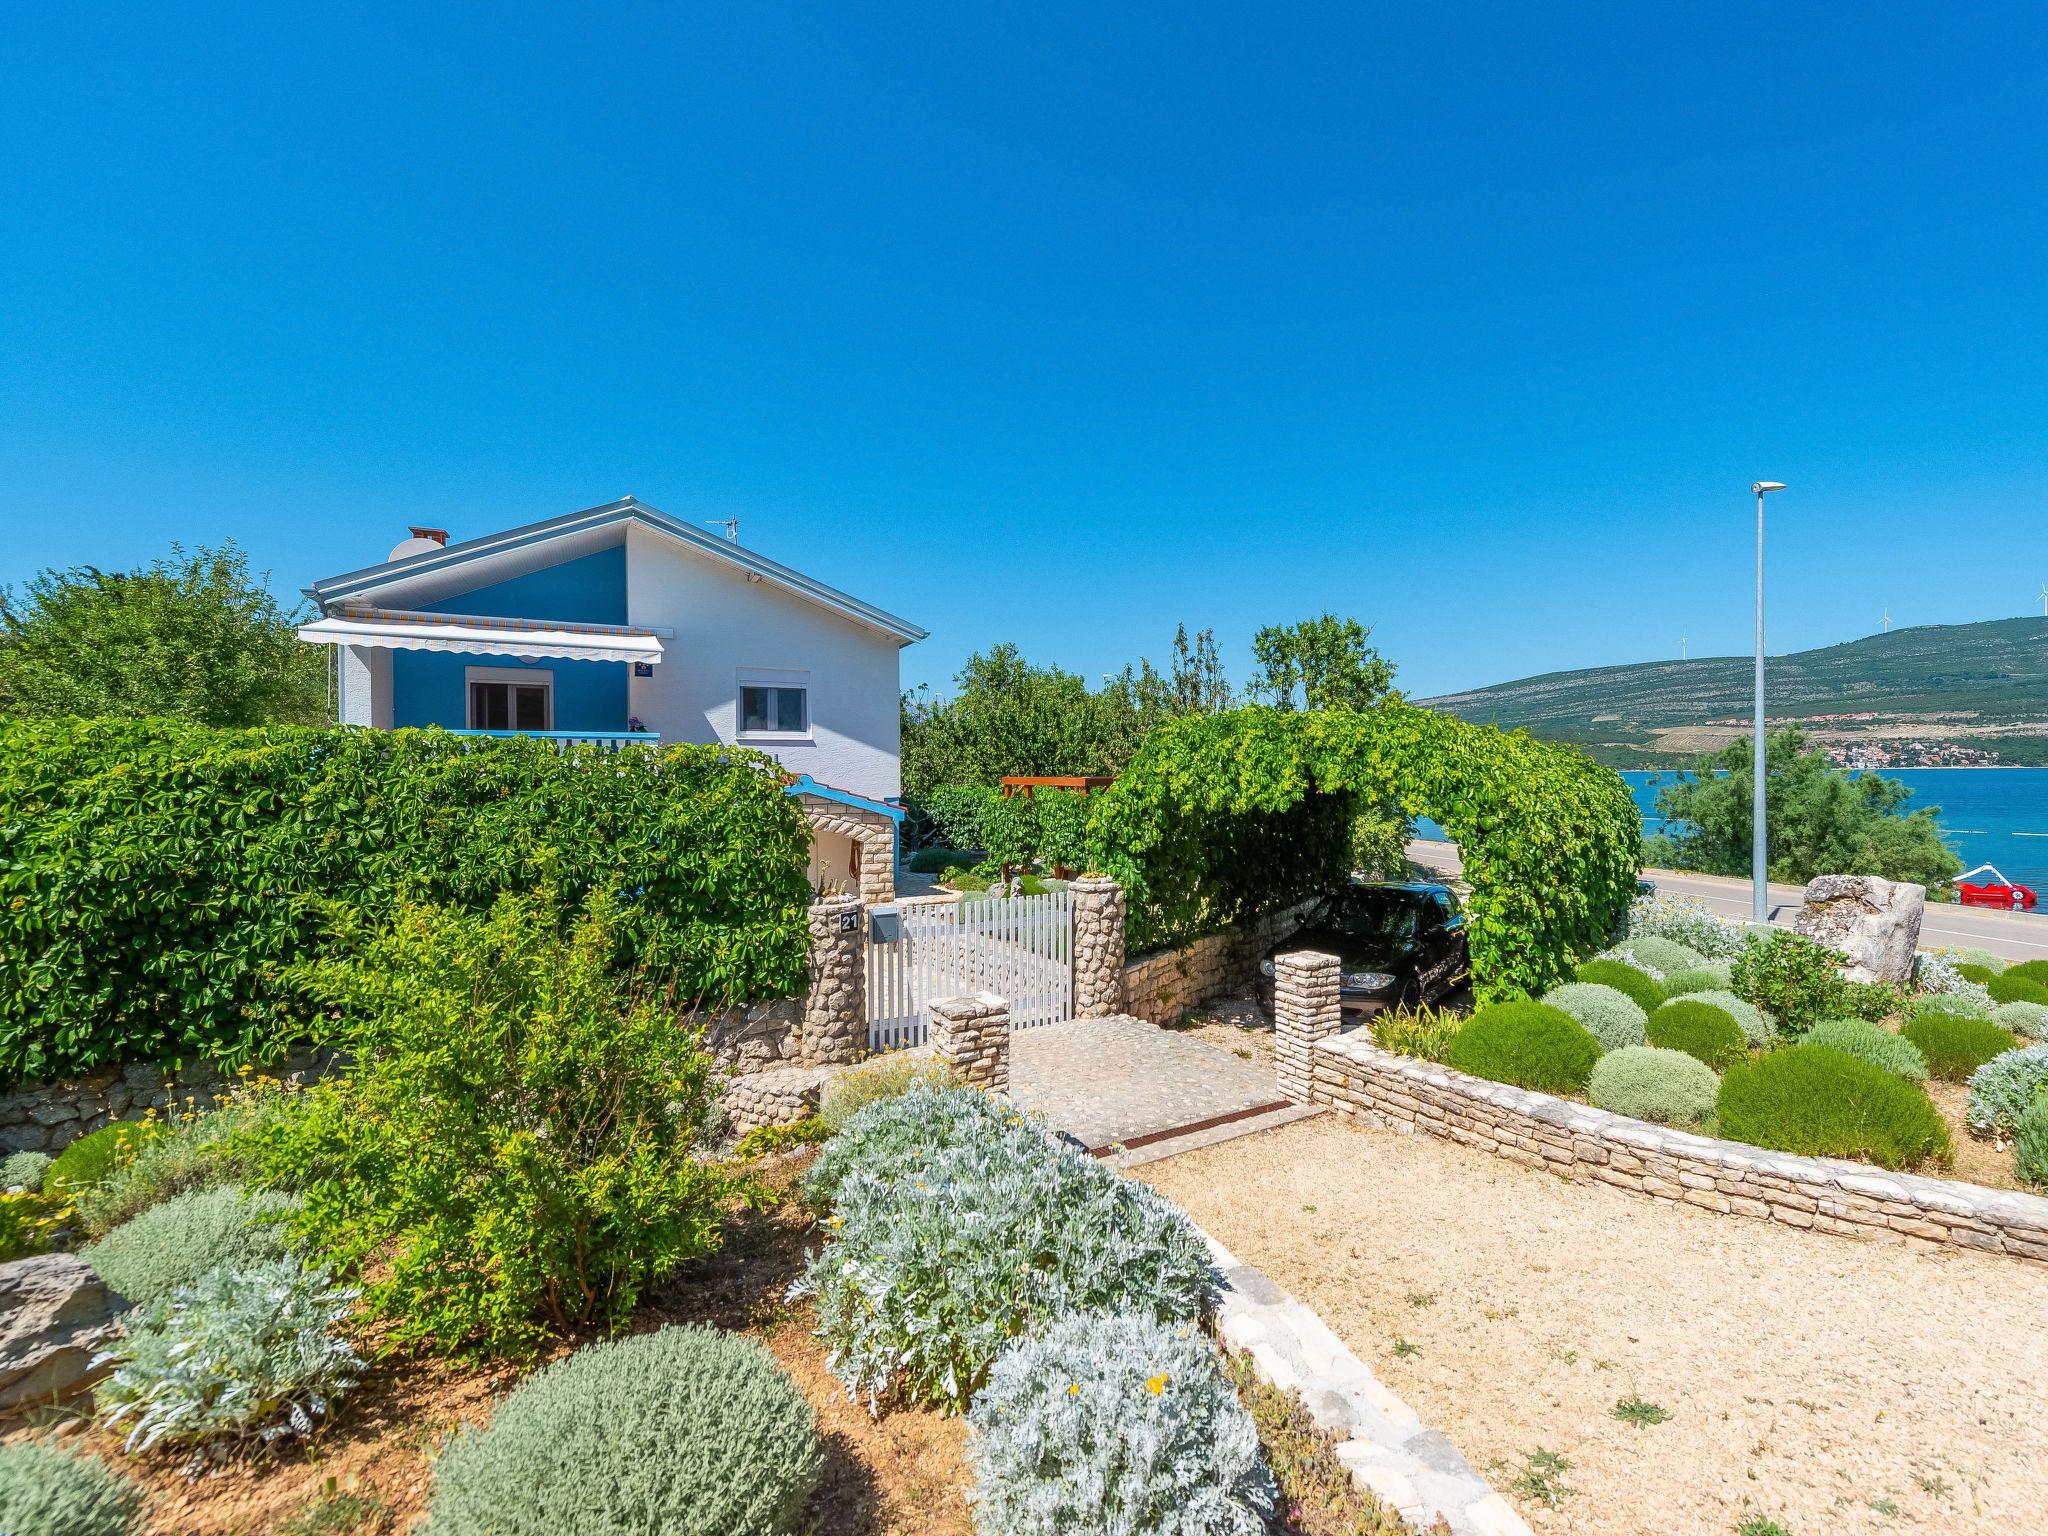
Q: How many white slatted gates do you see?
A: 1